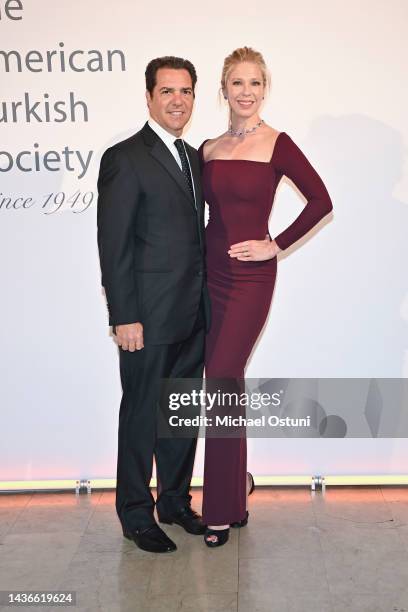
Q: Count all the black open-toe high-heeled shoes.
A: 2